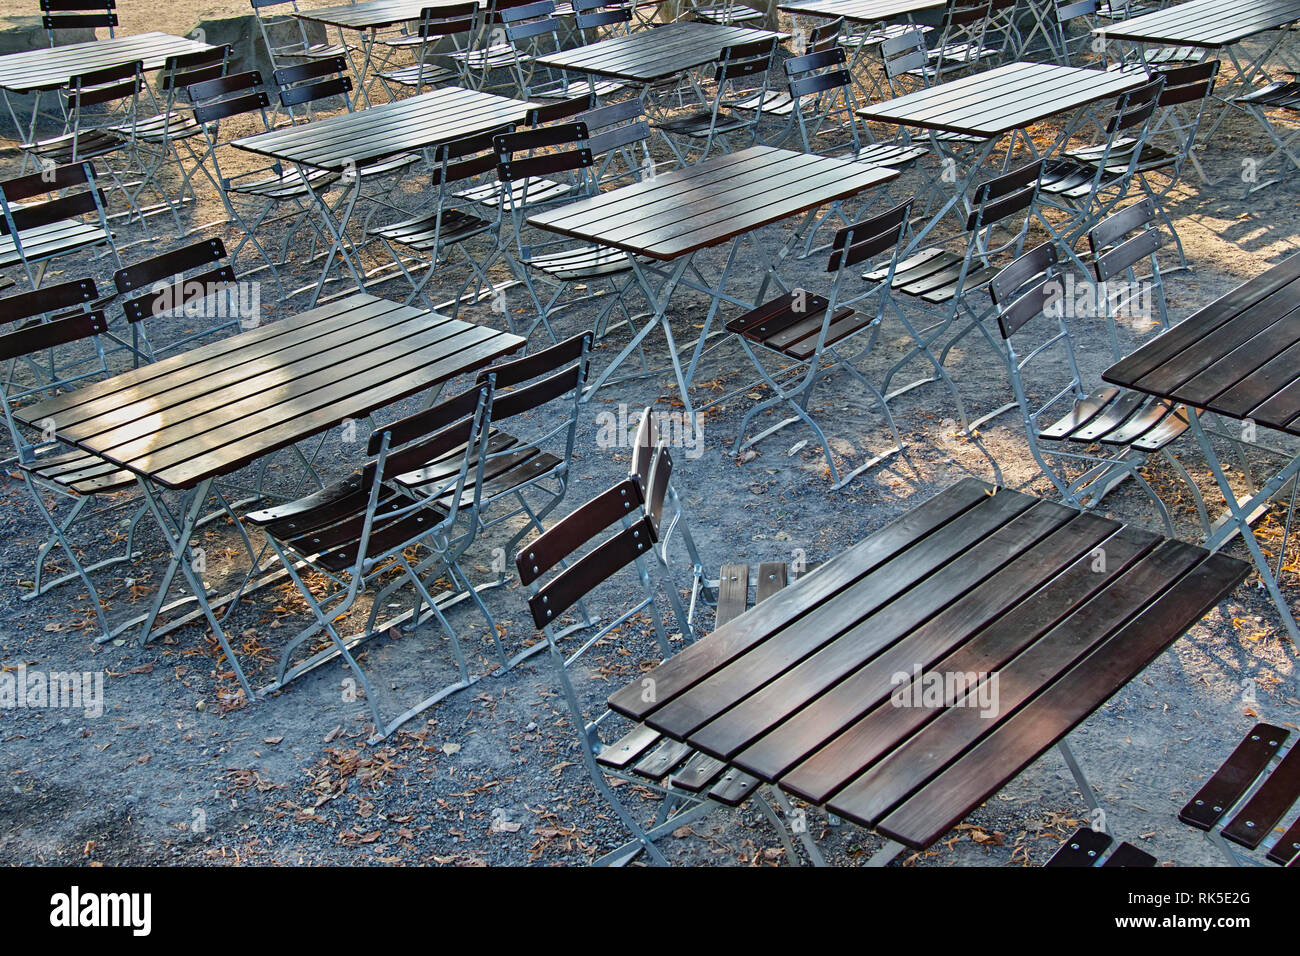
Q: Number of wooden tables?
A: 11